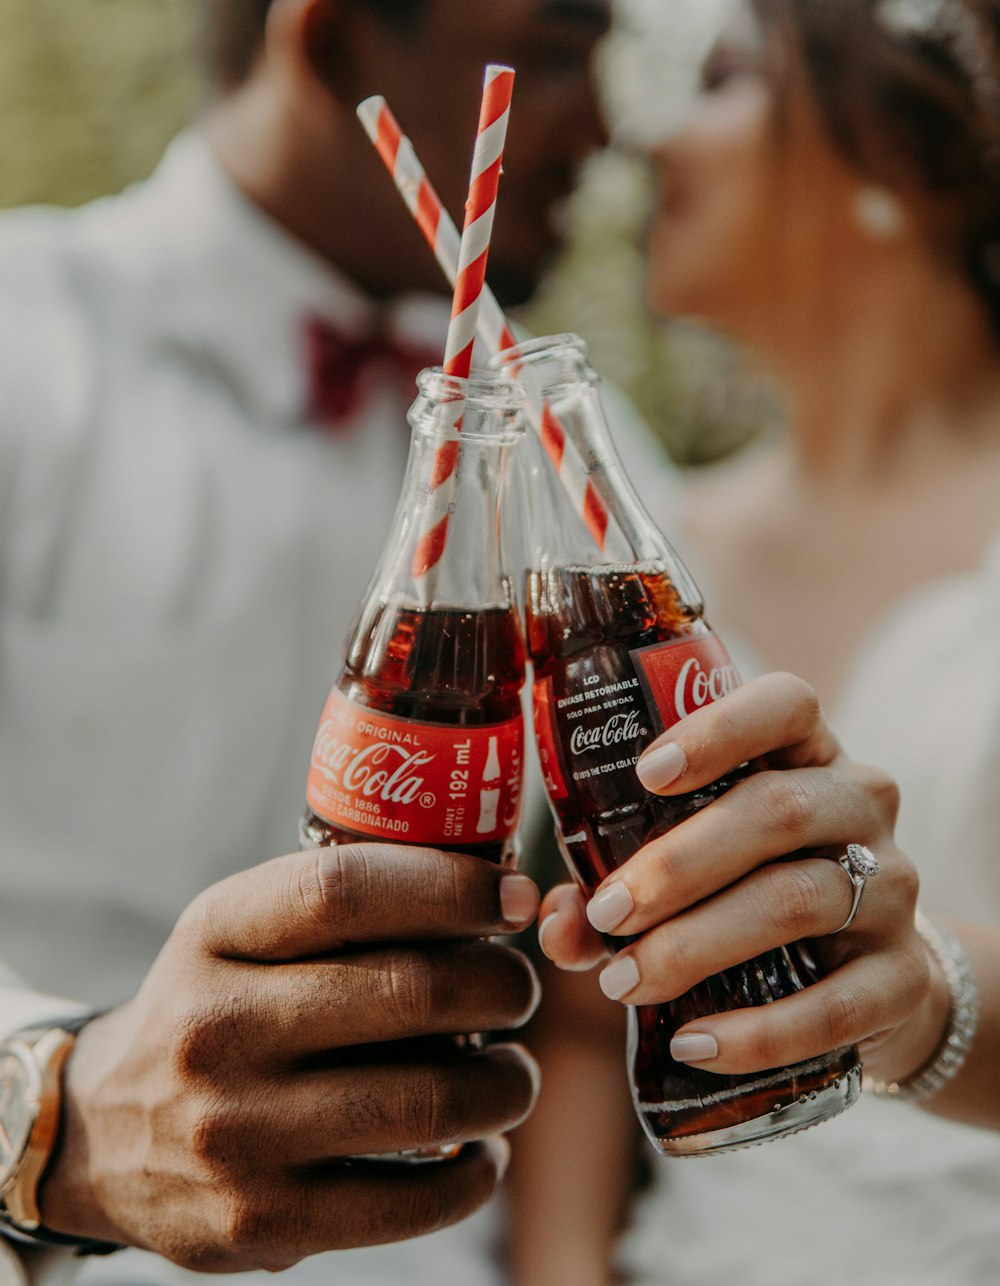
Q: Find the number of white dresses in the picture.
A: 1